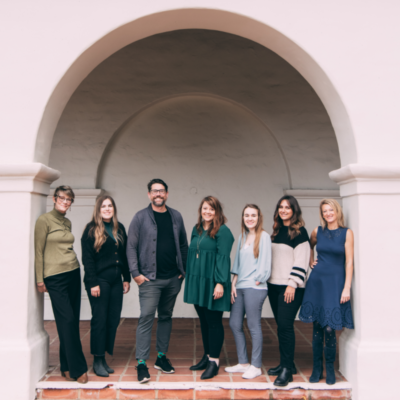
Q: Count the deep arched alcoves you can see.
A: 1